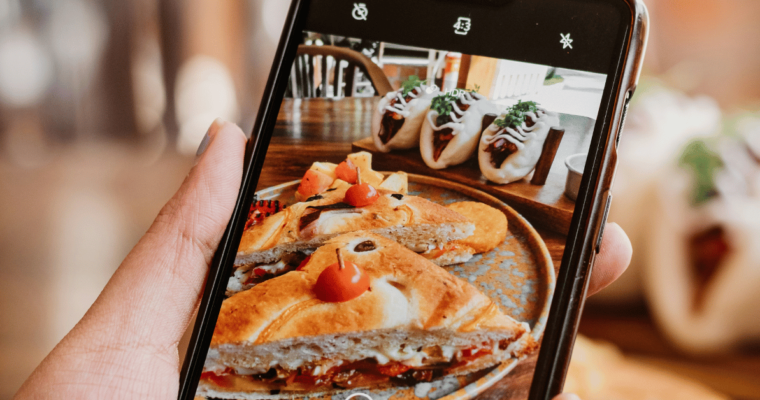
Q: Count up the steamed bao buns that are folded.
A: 3